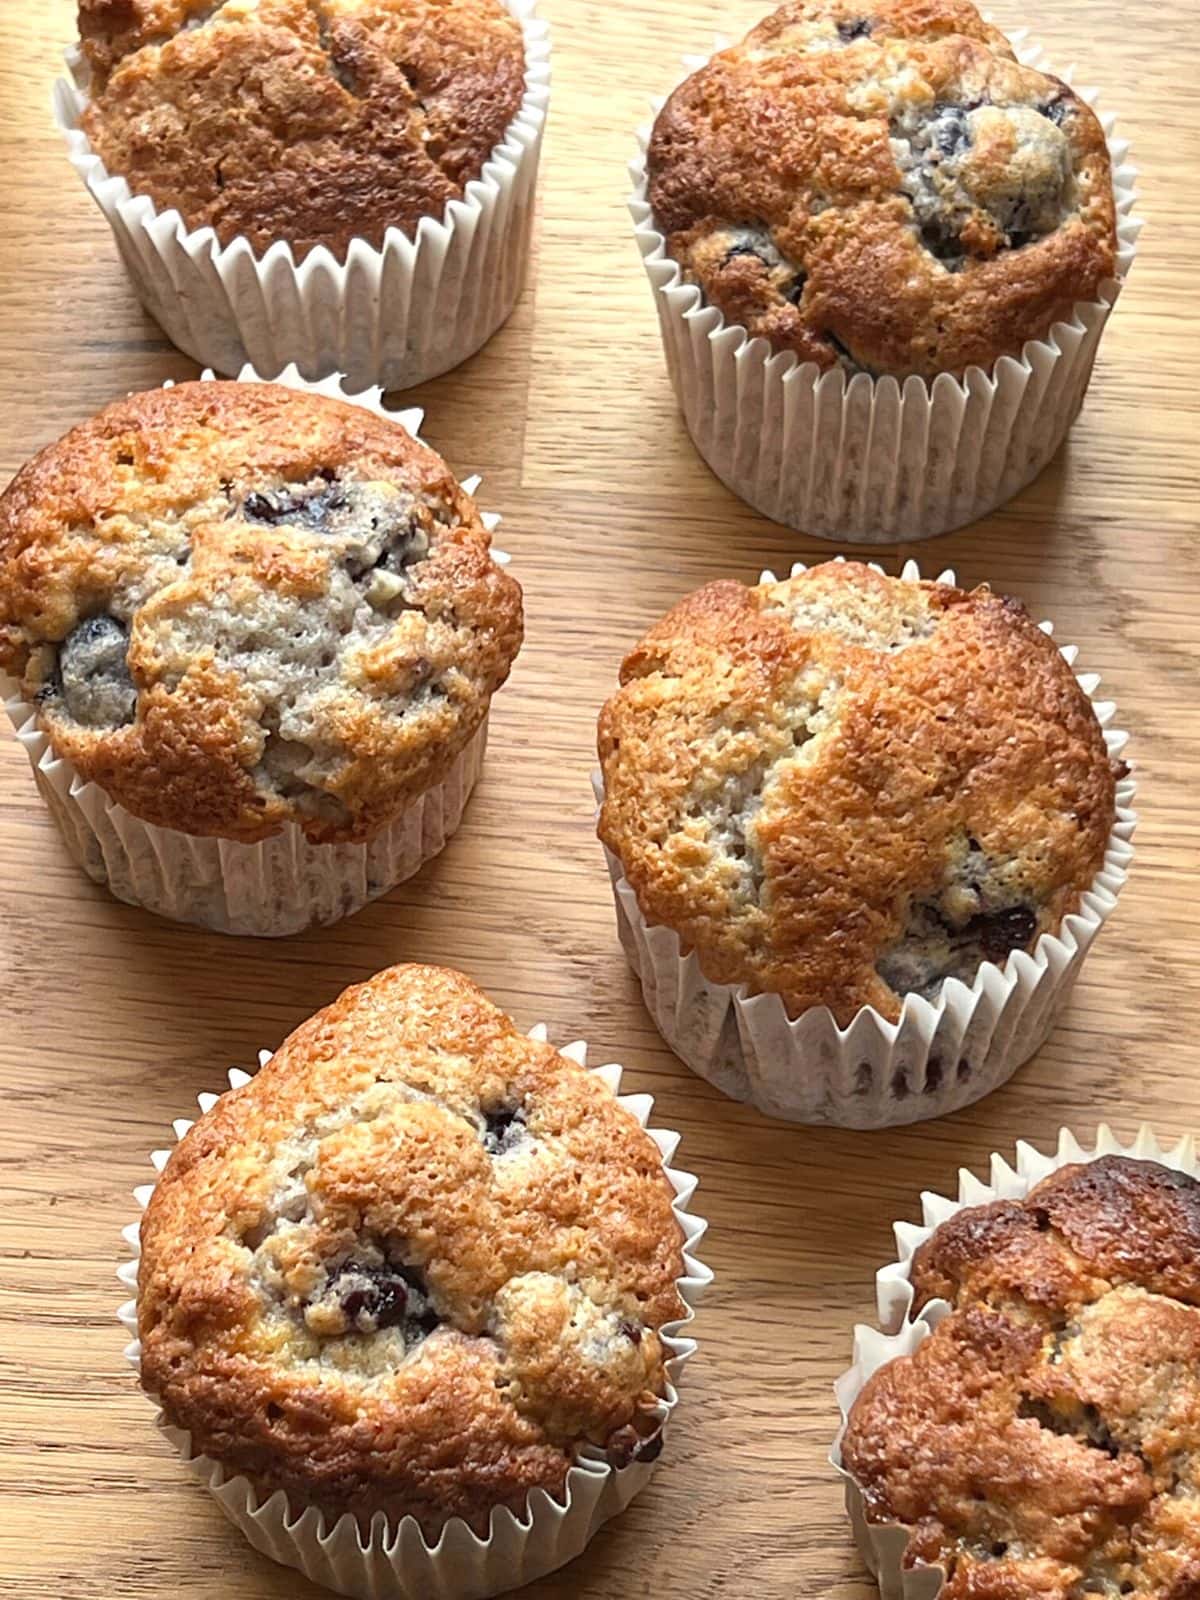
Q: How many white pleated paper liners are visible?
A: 6